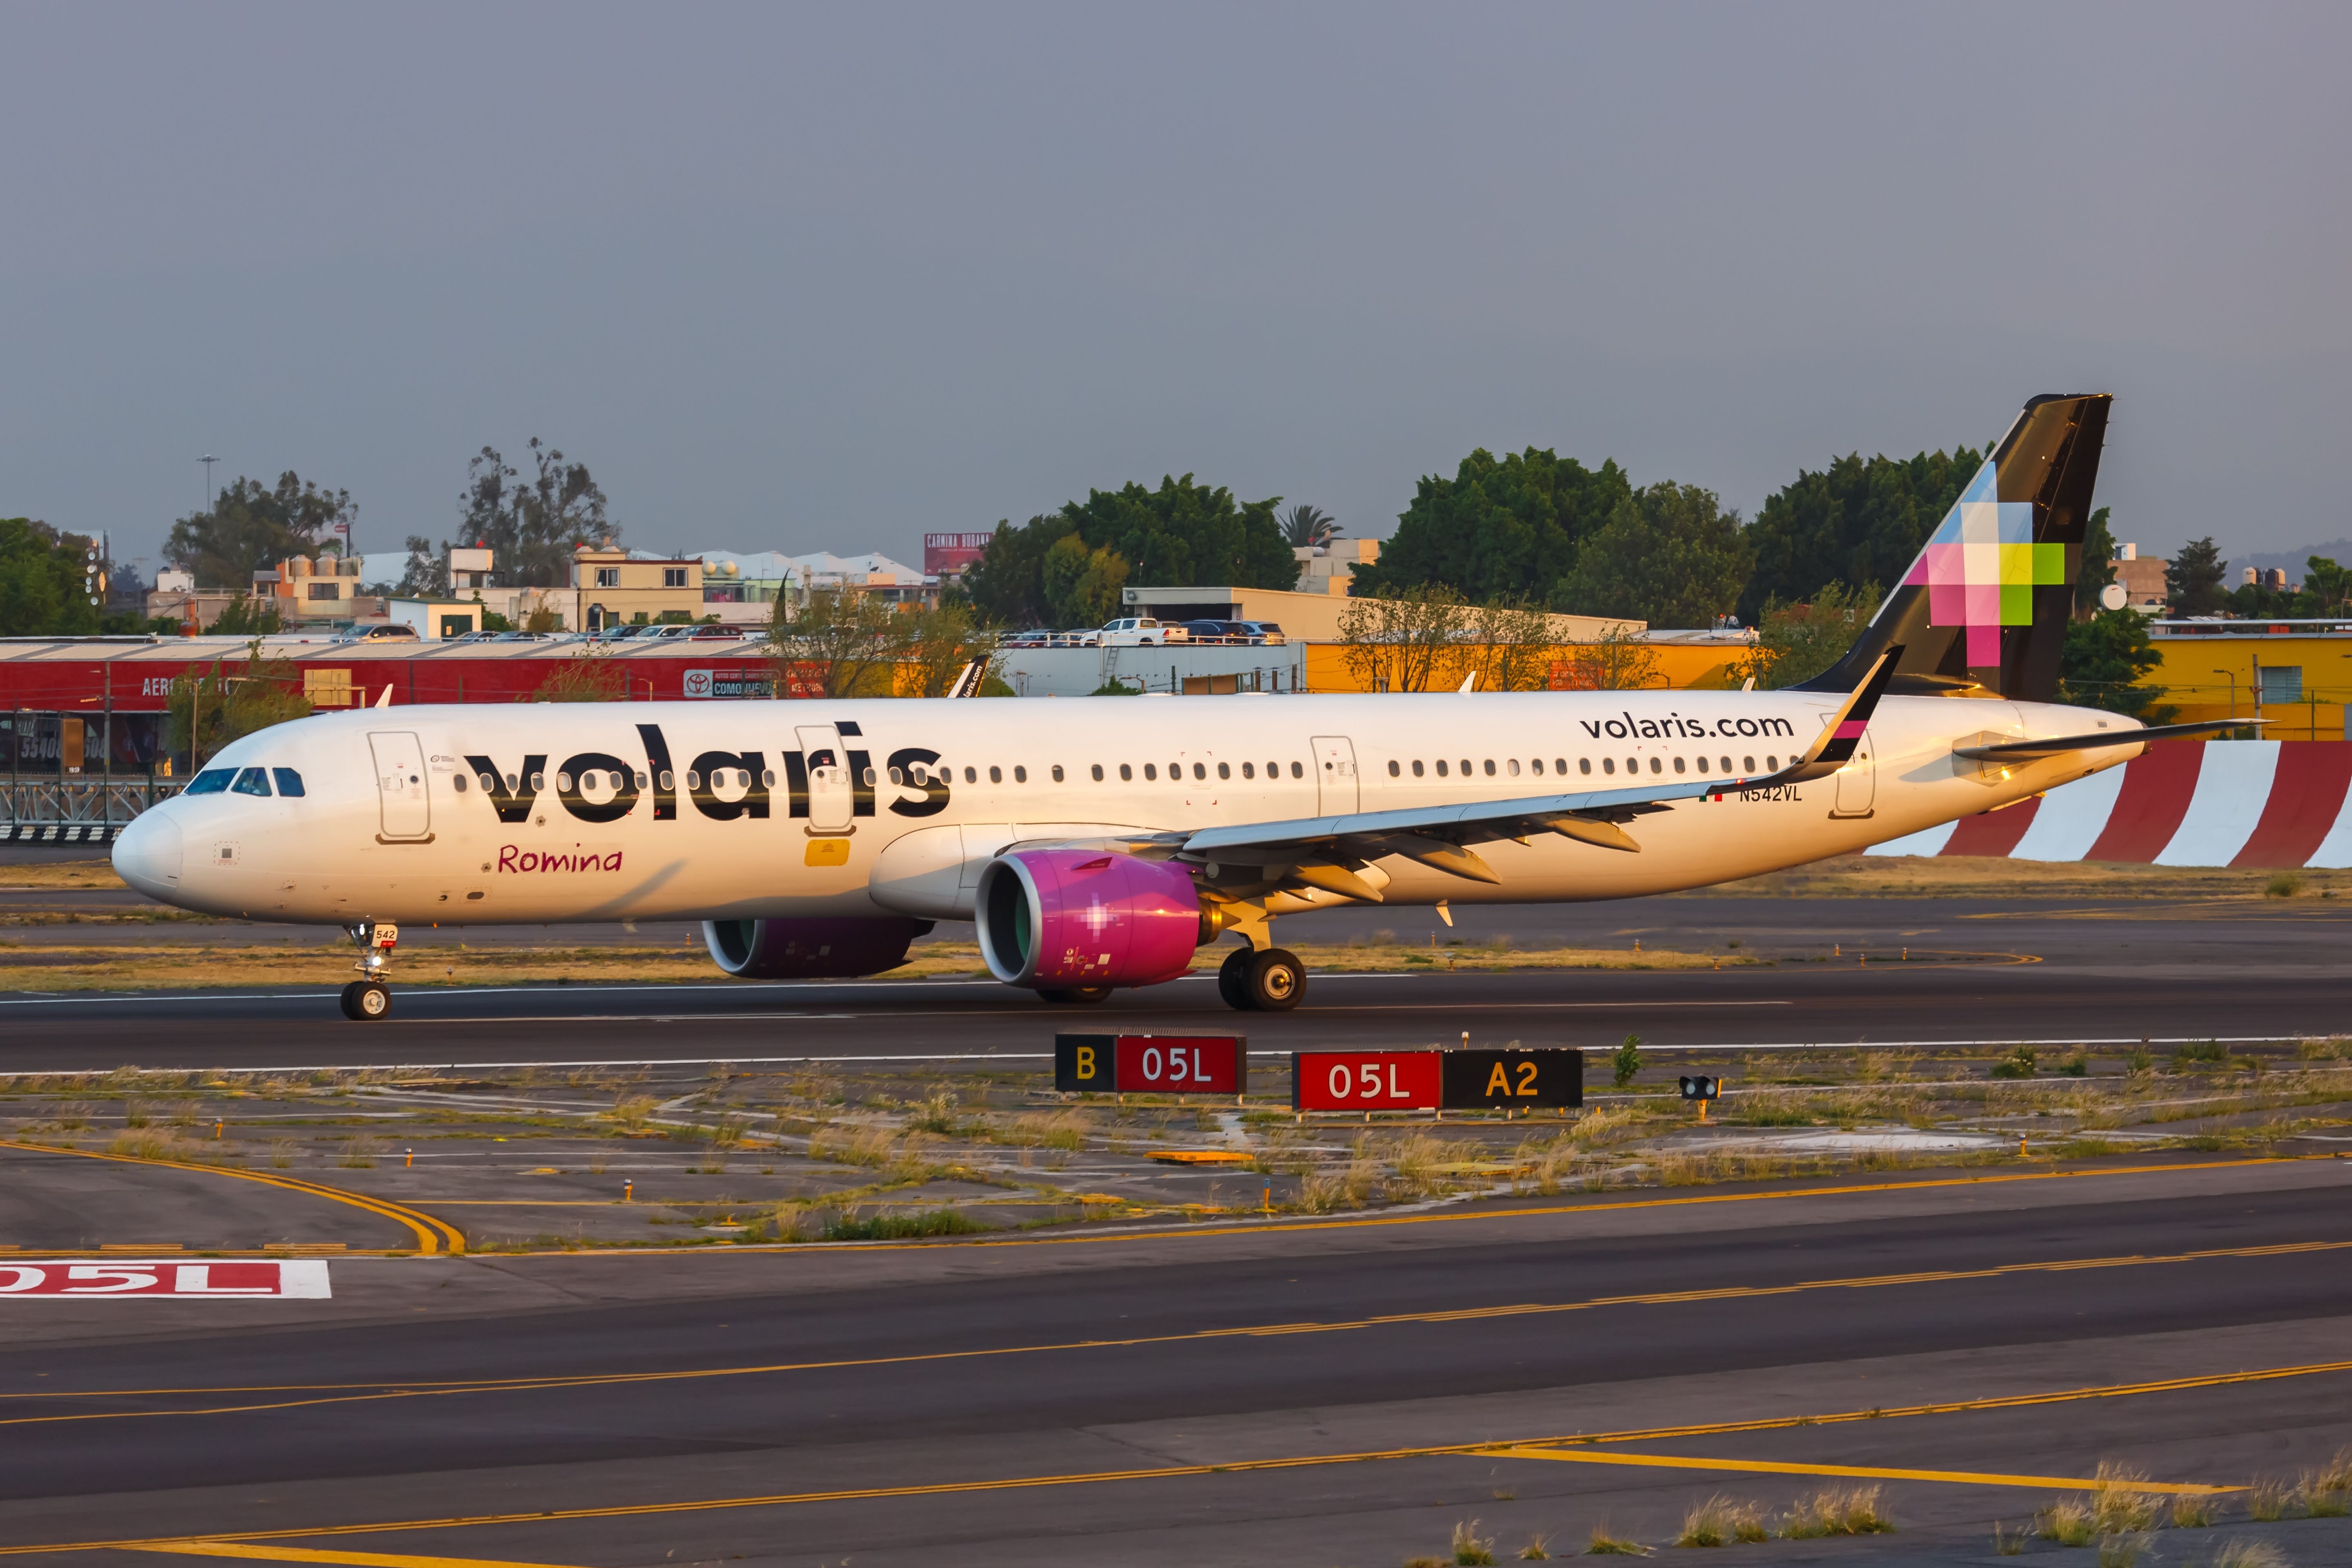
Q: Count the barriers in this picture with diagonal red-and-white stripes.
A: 1